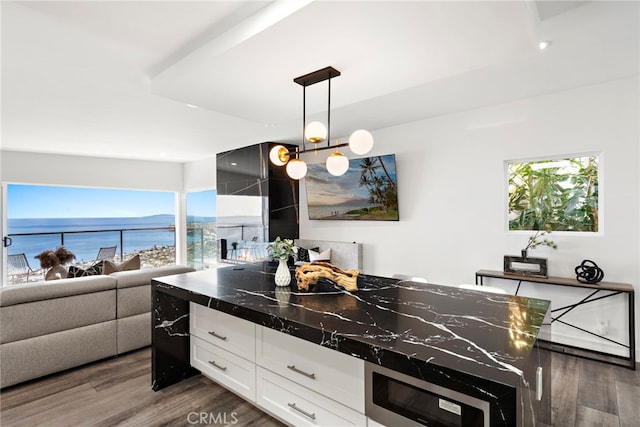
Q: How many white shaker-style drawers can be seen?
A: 4